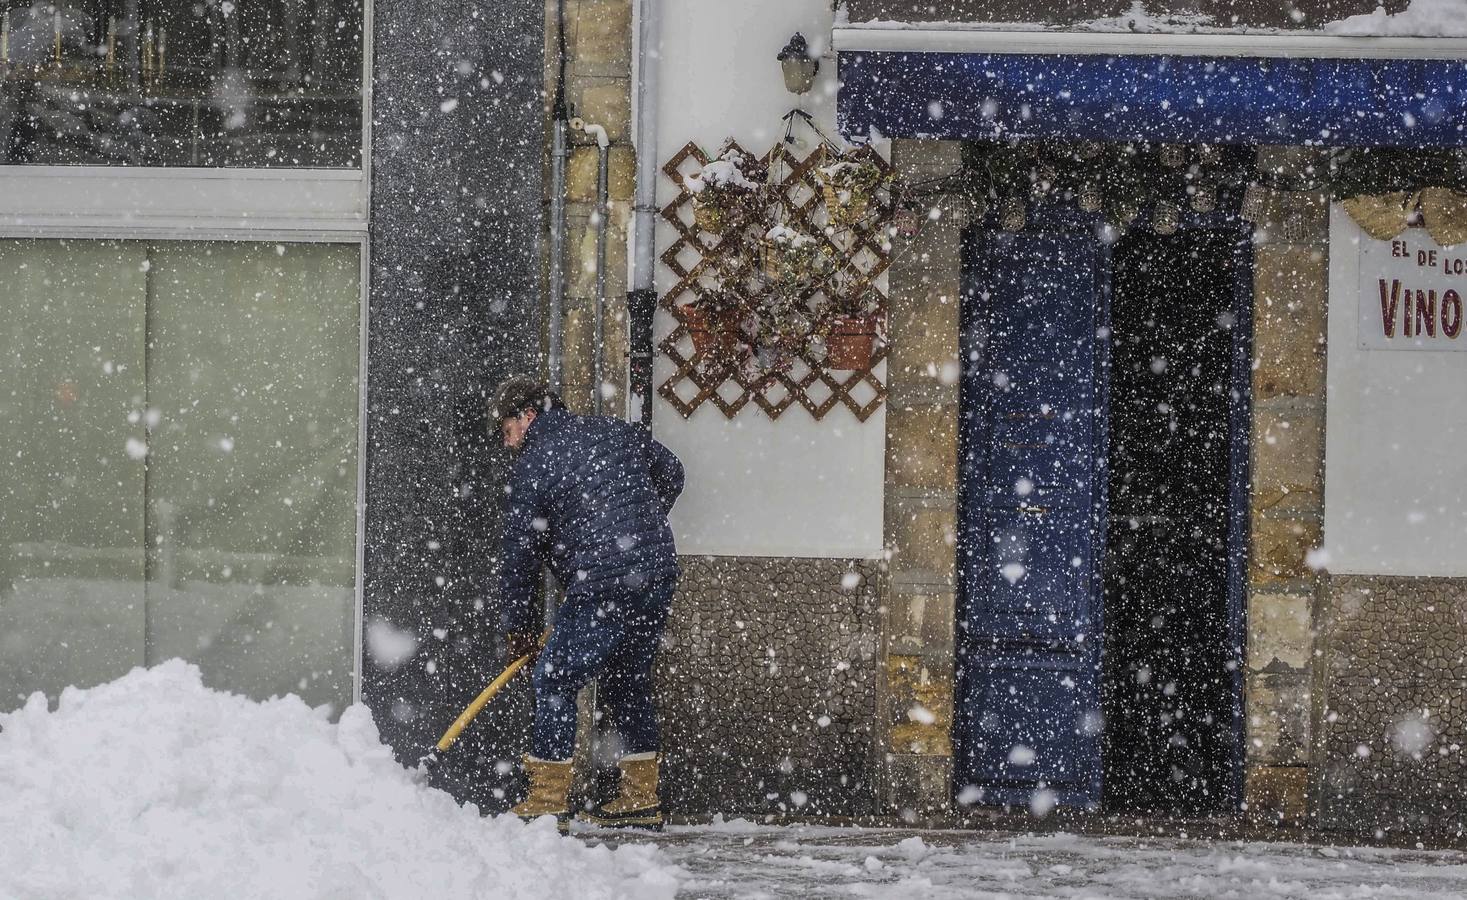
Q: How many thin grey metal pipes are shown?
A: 2